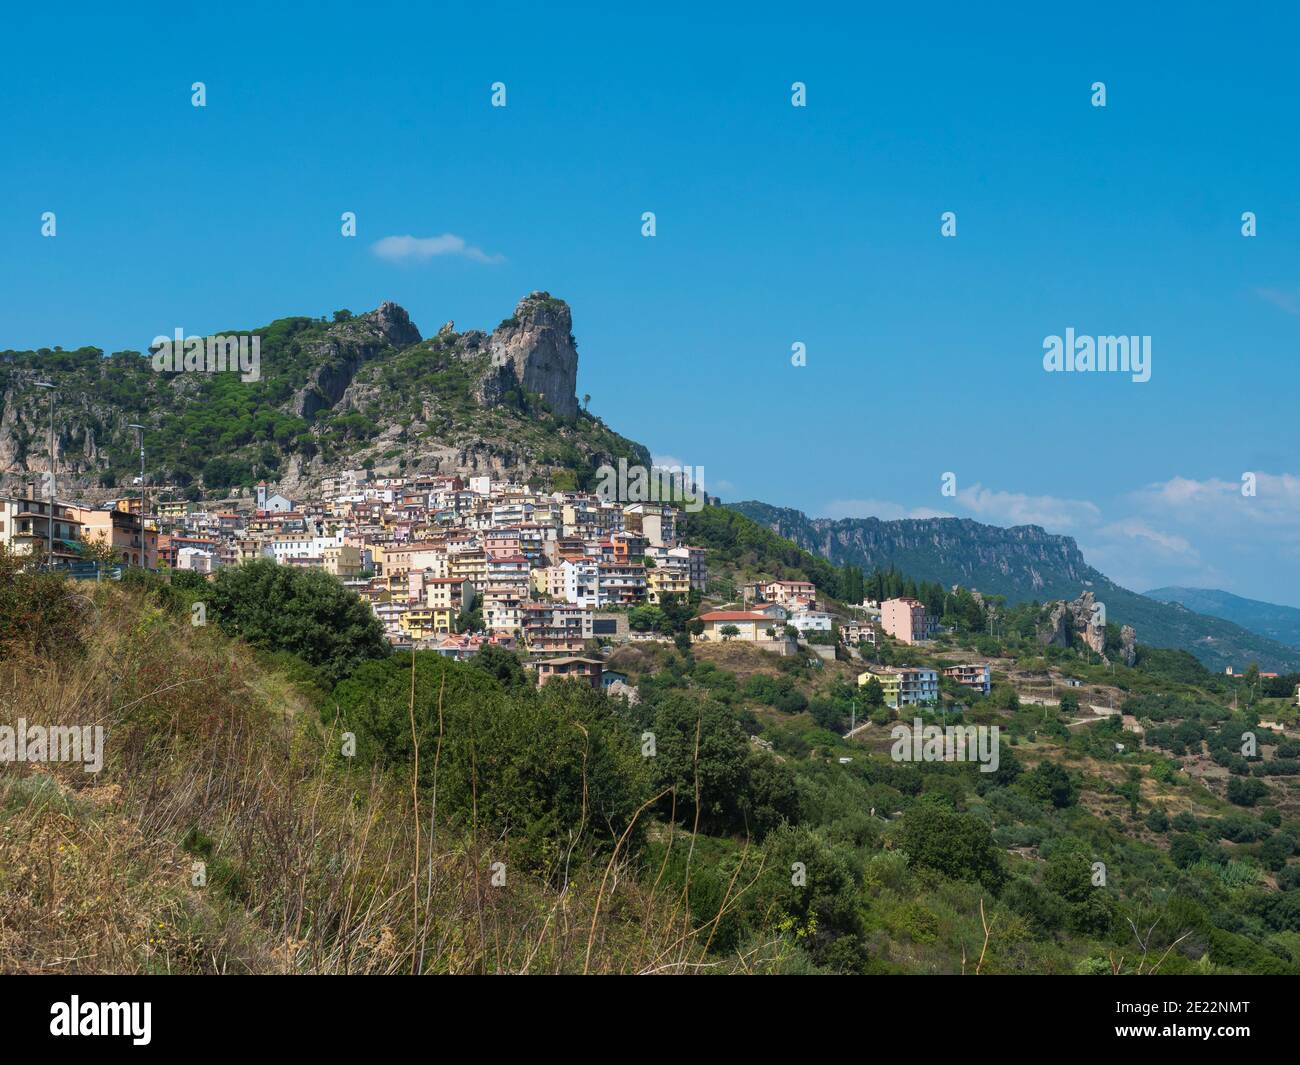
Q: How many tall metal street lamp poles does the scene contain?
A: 2